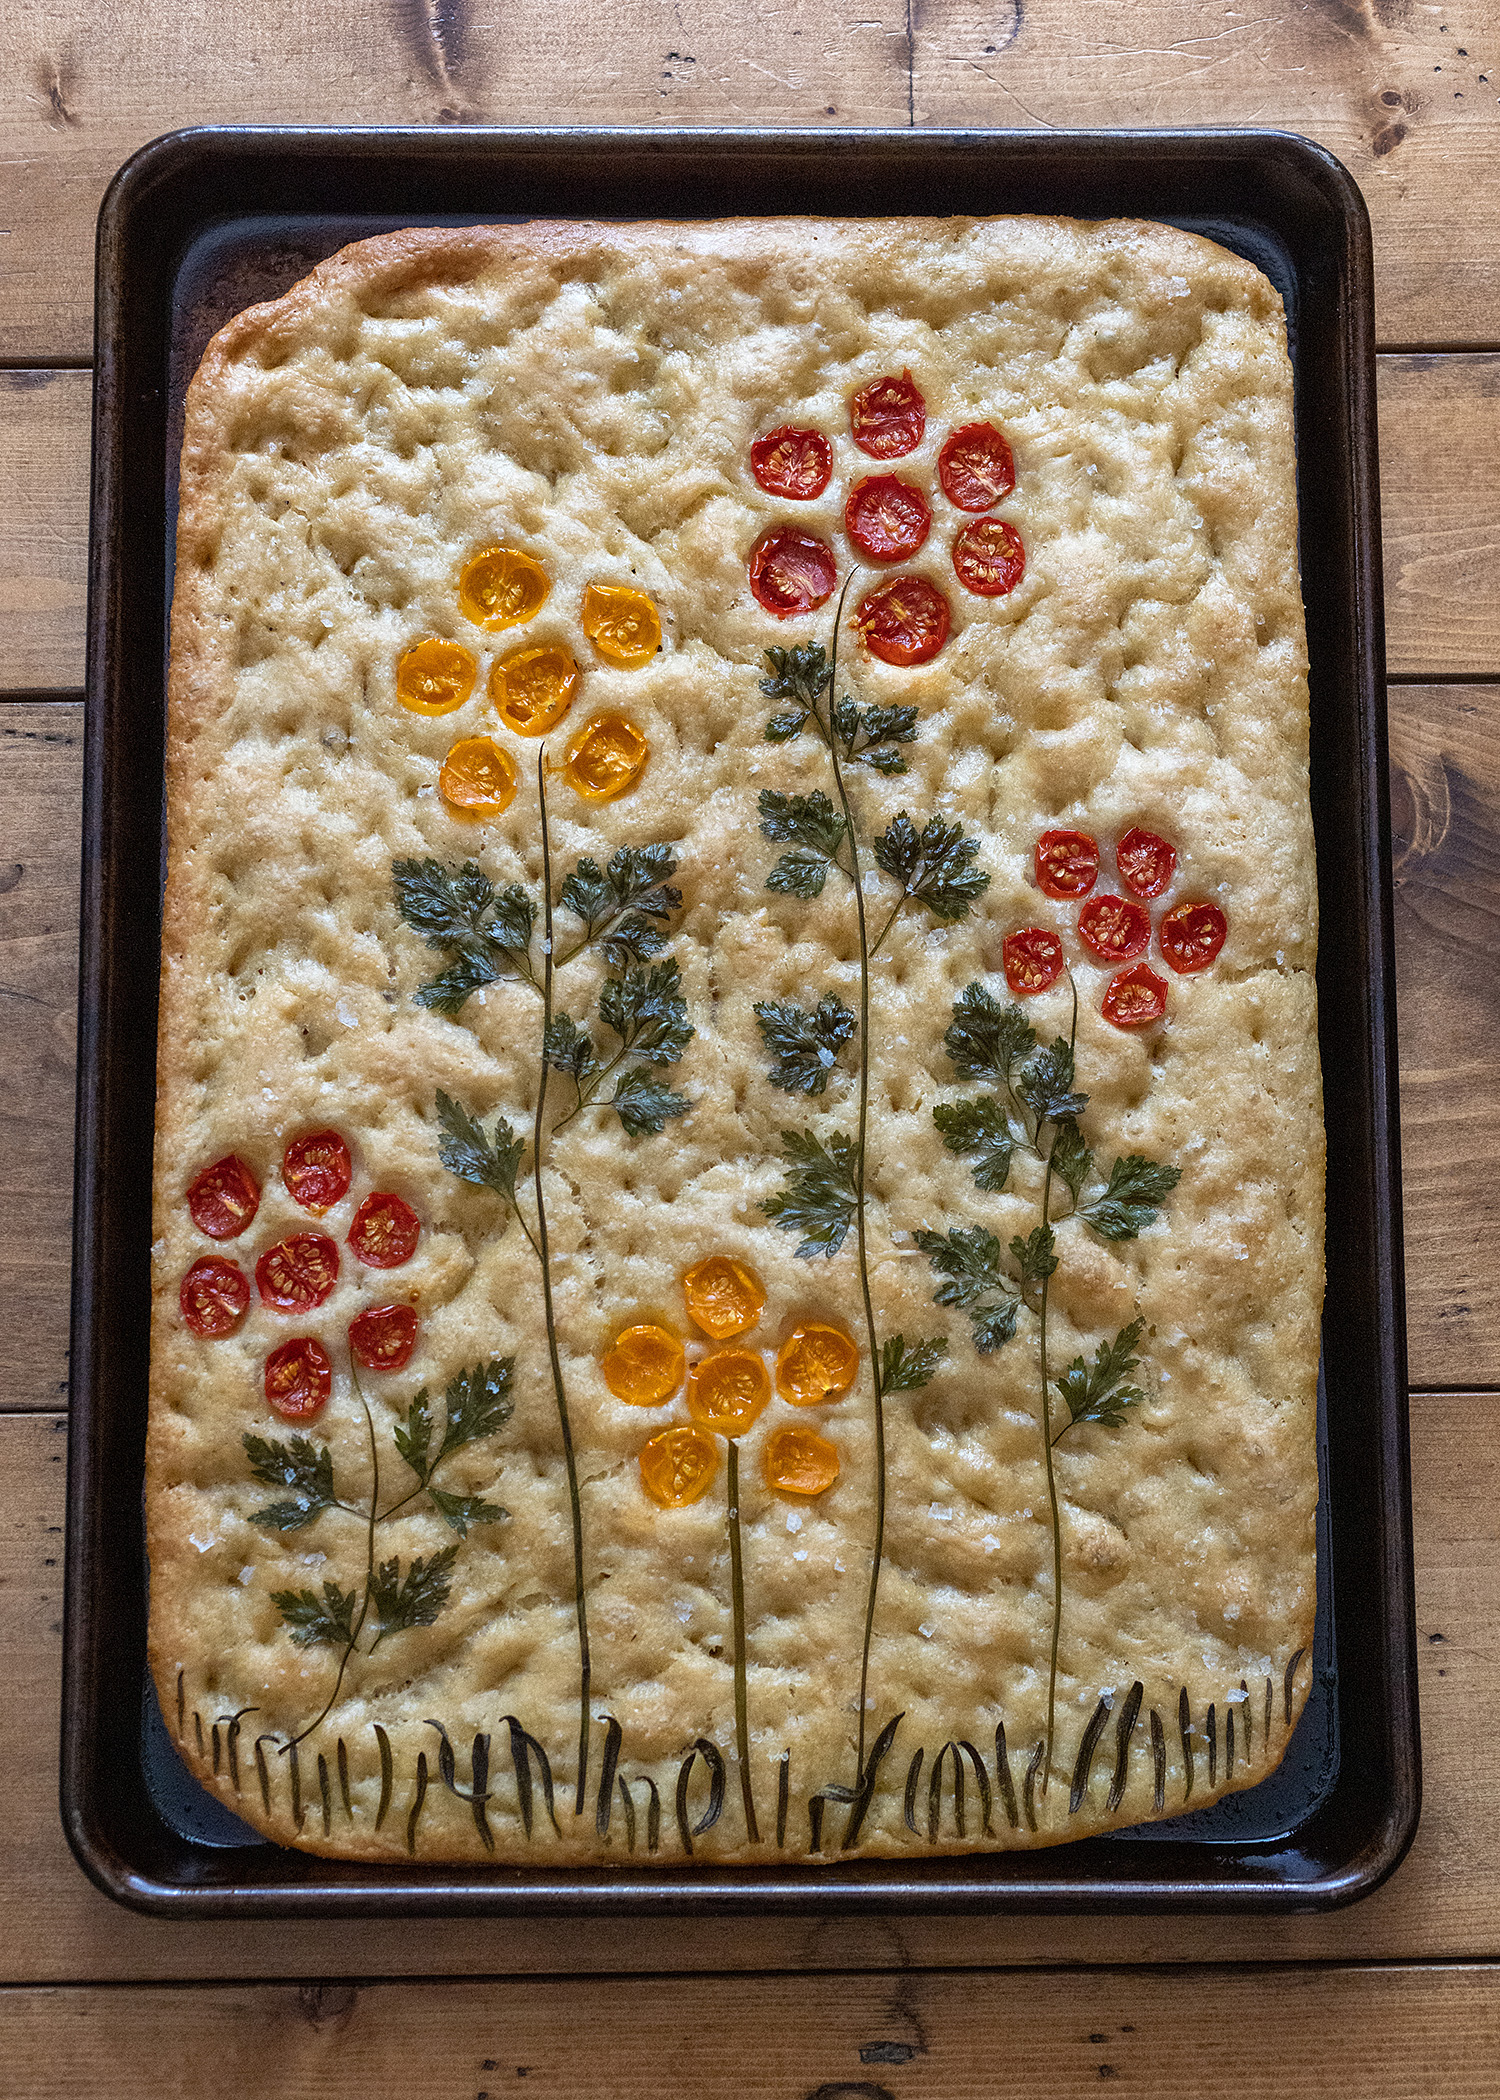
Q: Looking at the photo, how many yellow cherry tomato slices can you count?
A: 12